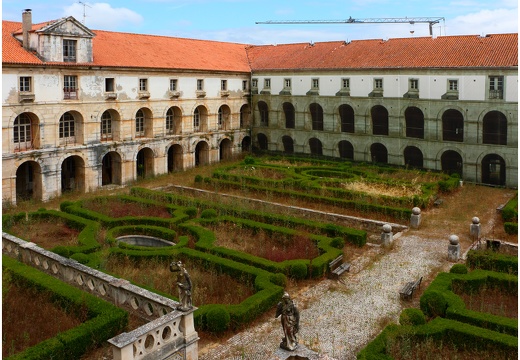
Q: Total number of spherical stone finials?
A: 4